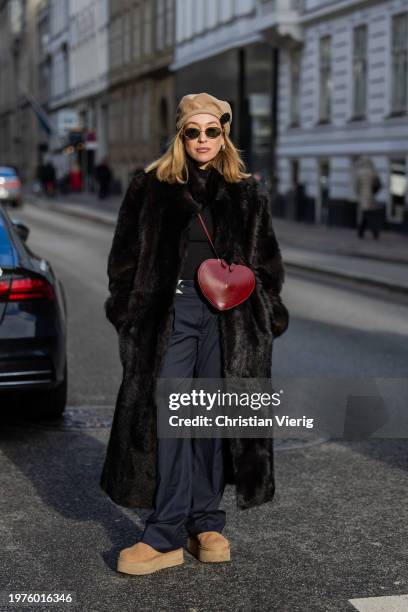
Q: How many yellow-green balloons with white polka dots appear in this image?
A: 0